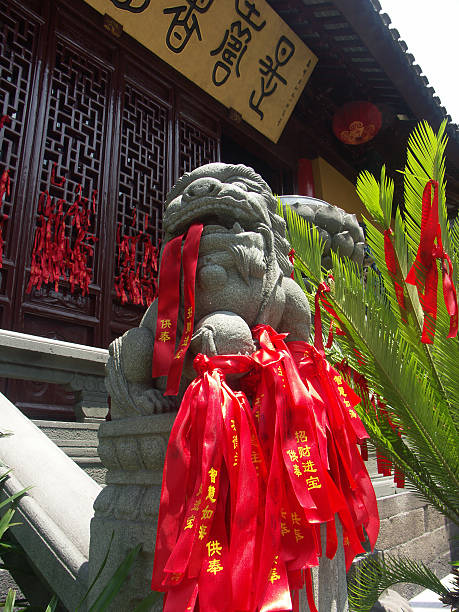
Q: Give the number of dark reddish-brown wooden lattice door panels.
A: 4